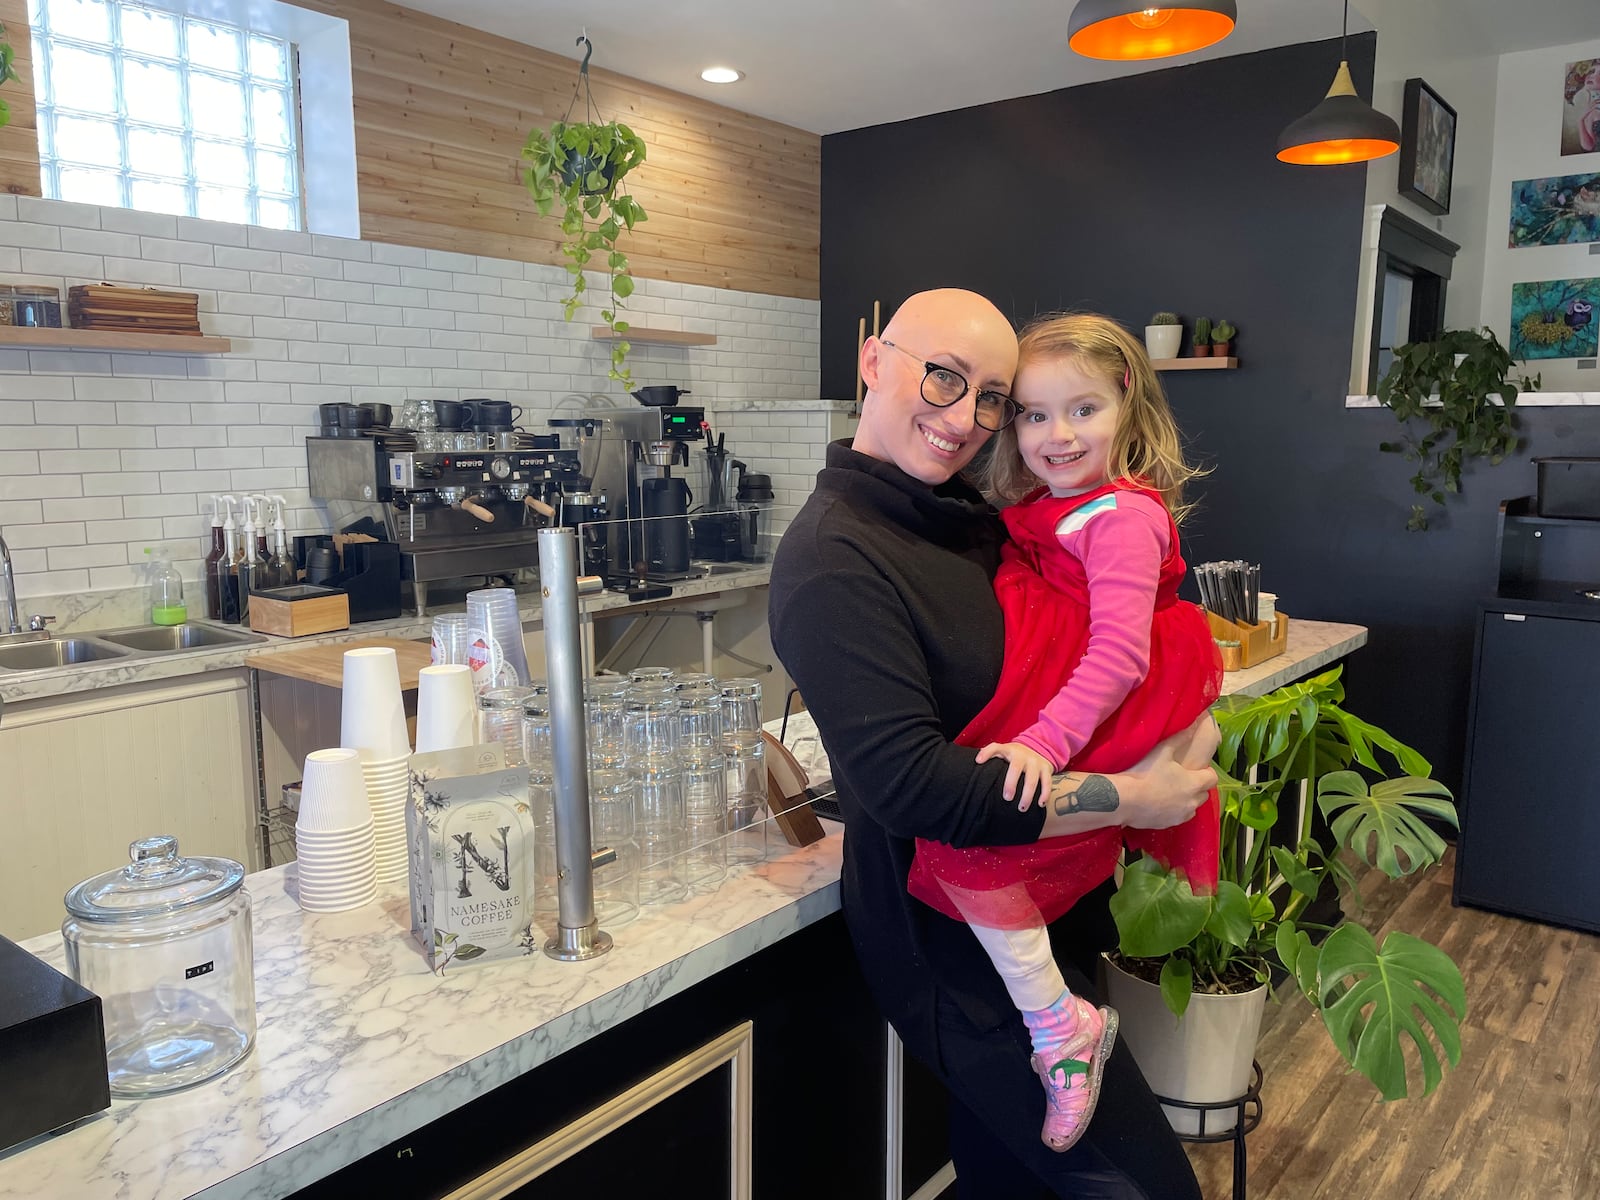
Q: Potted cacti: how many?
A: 3